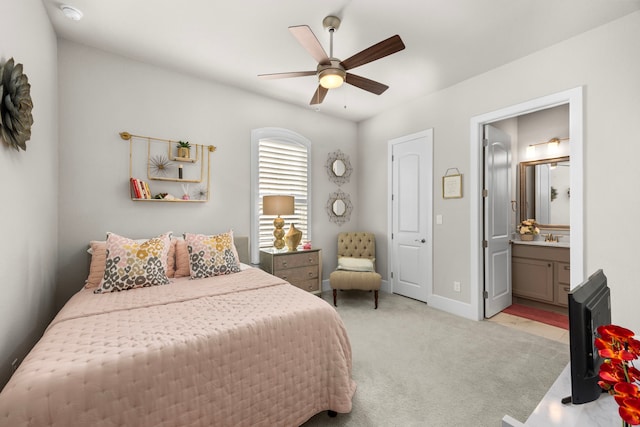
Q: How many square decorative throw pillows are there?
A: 2